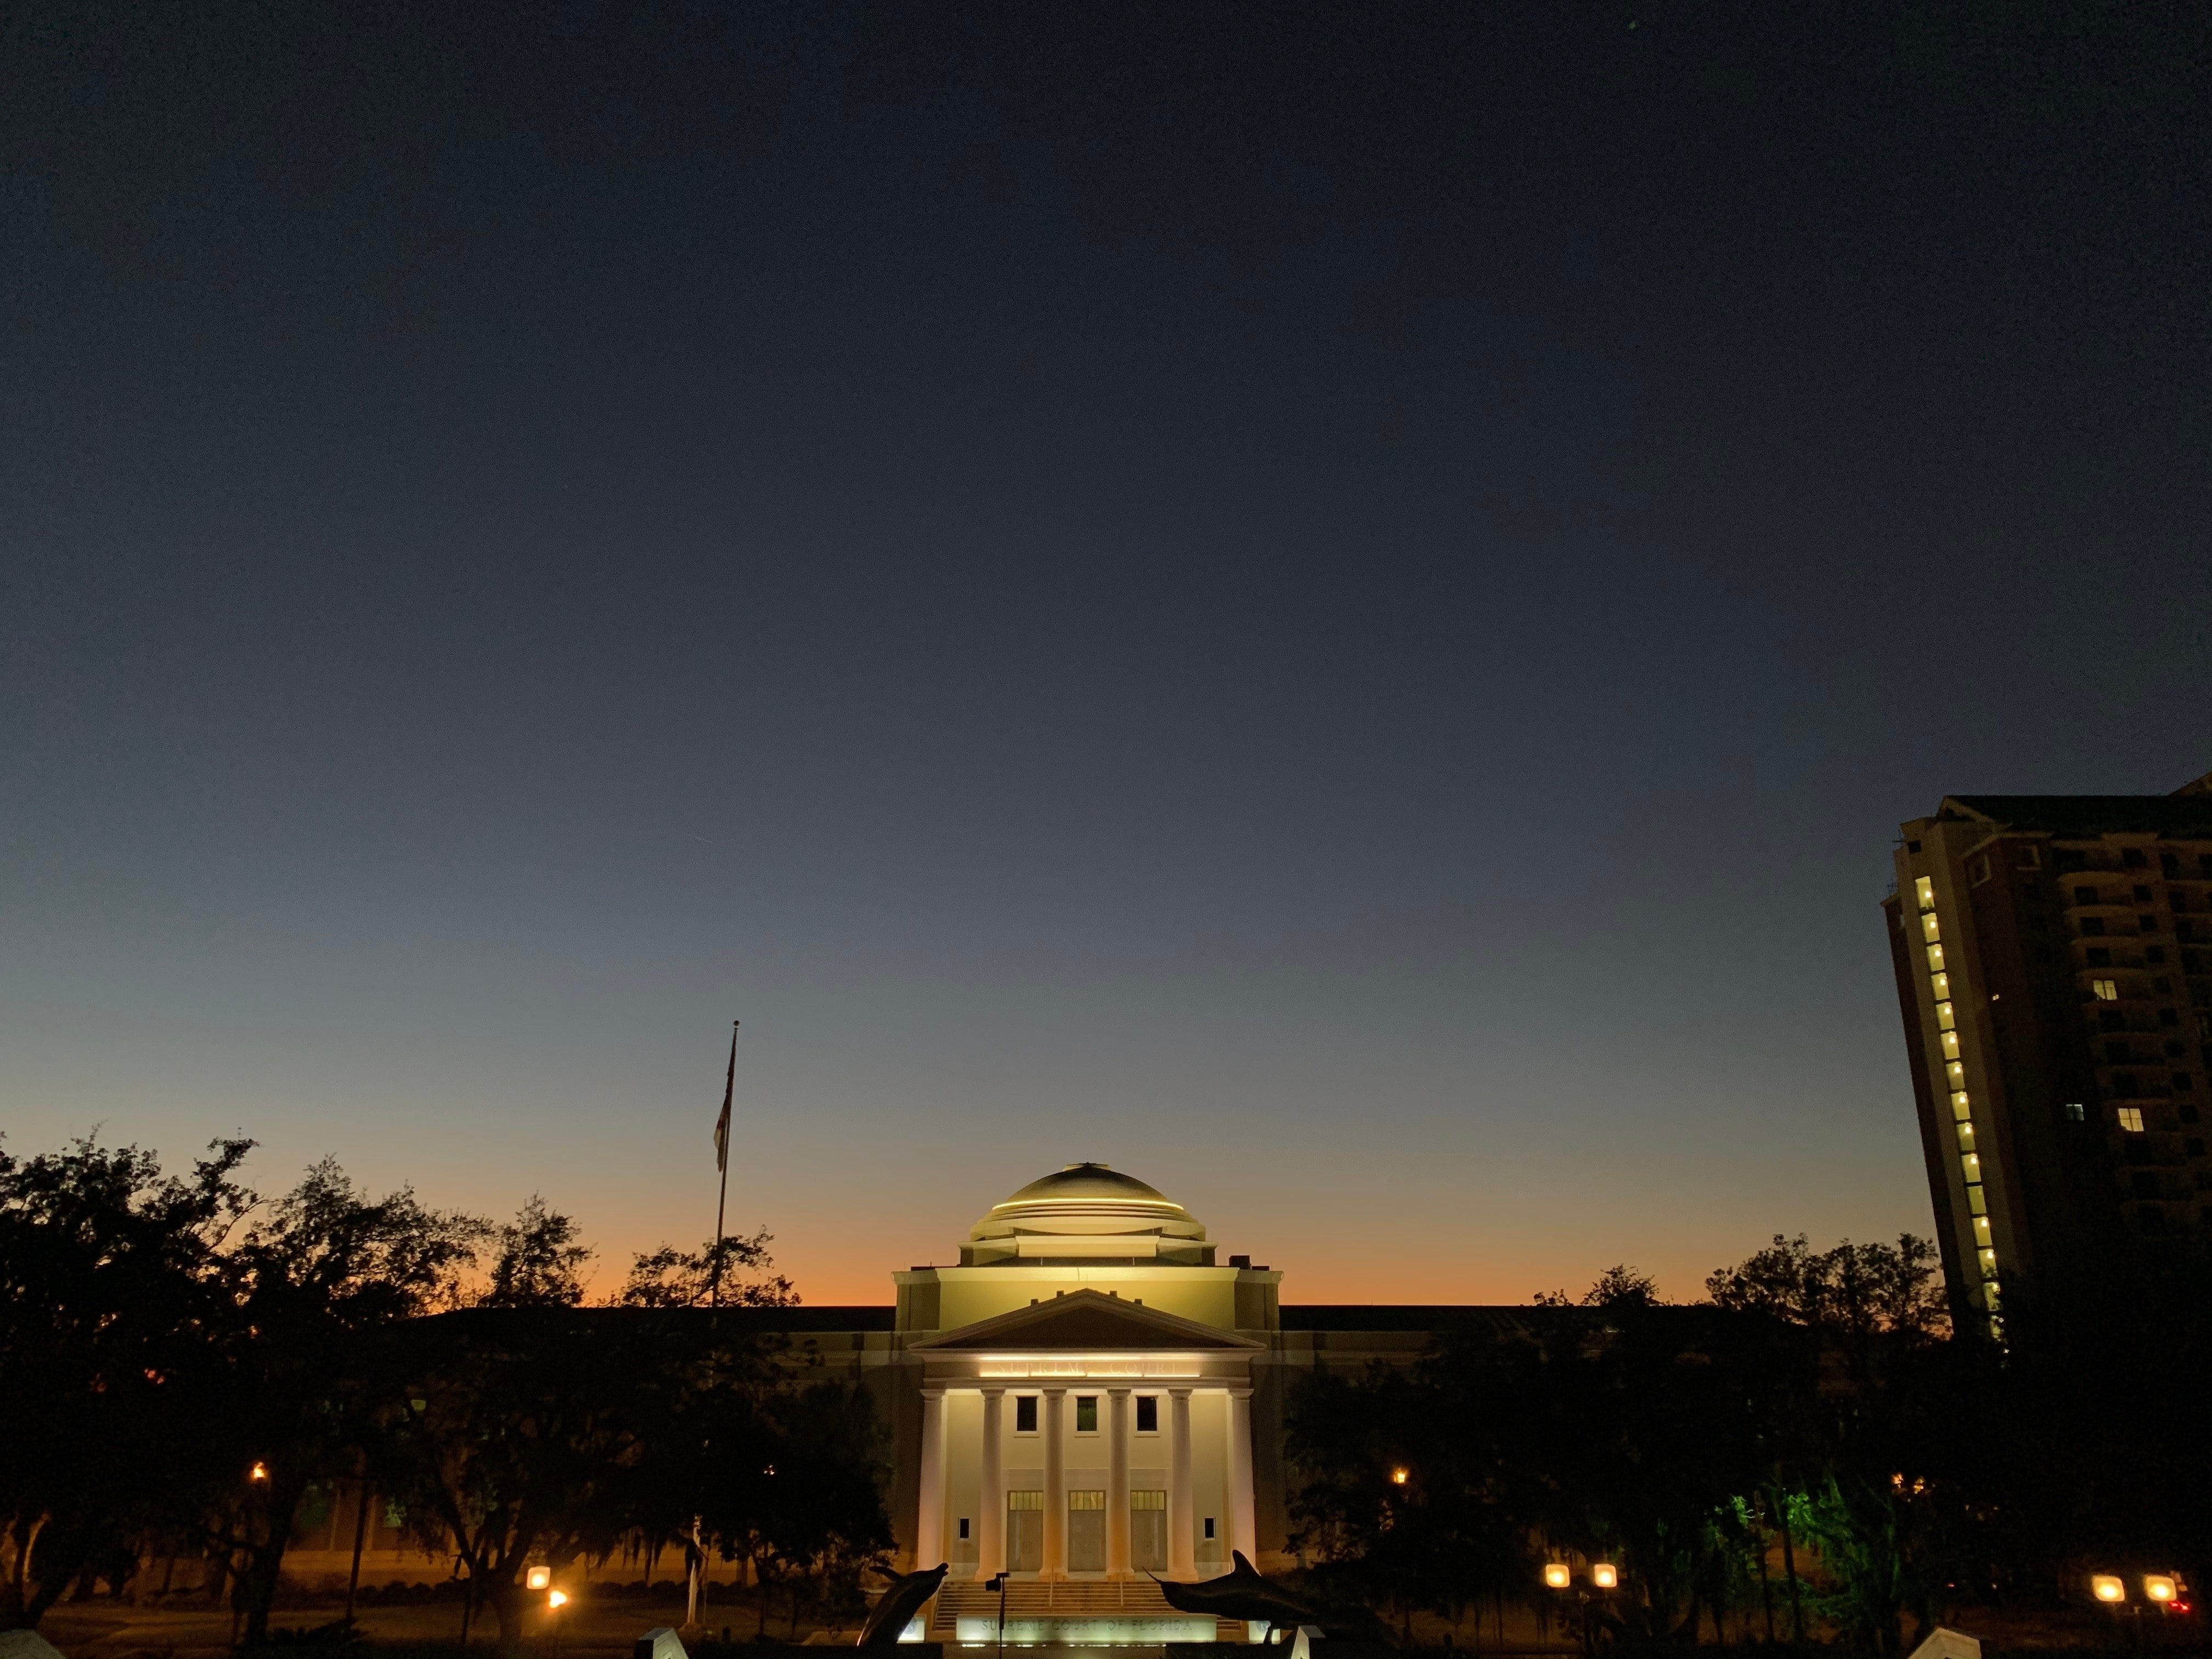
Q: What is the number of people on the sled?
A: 0